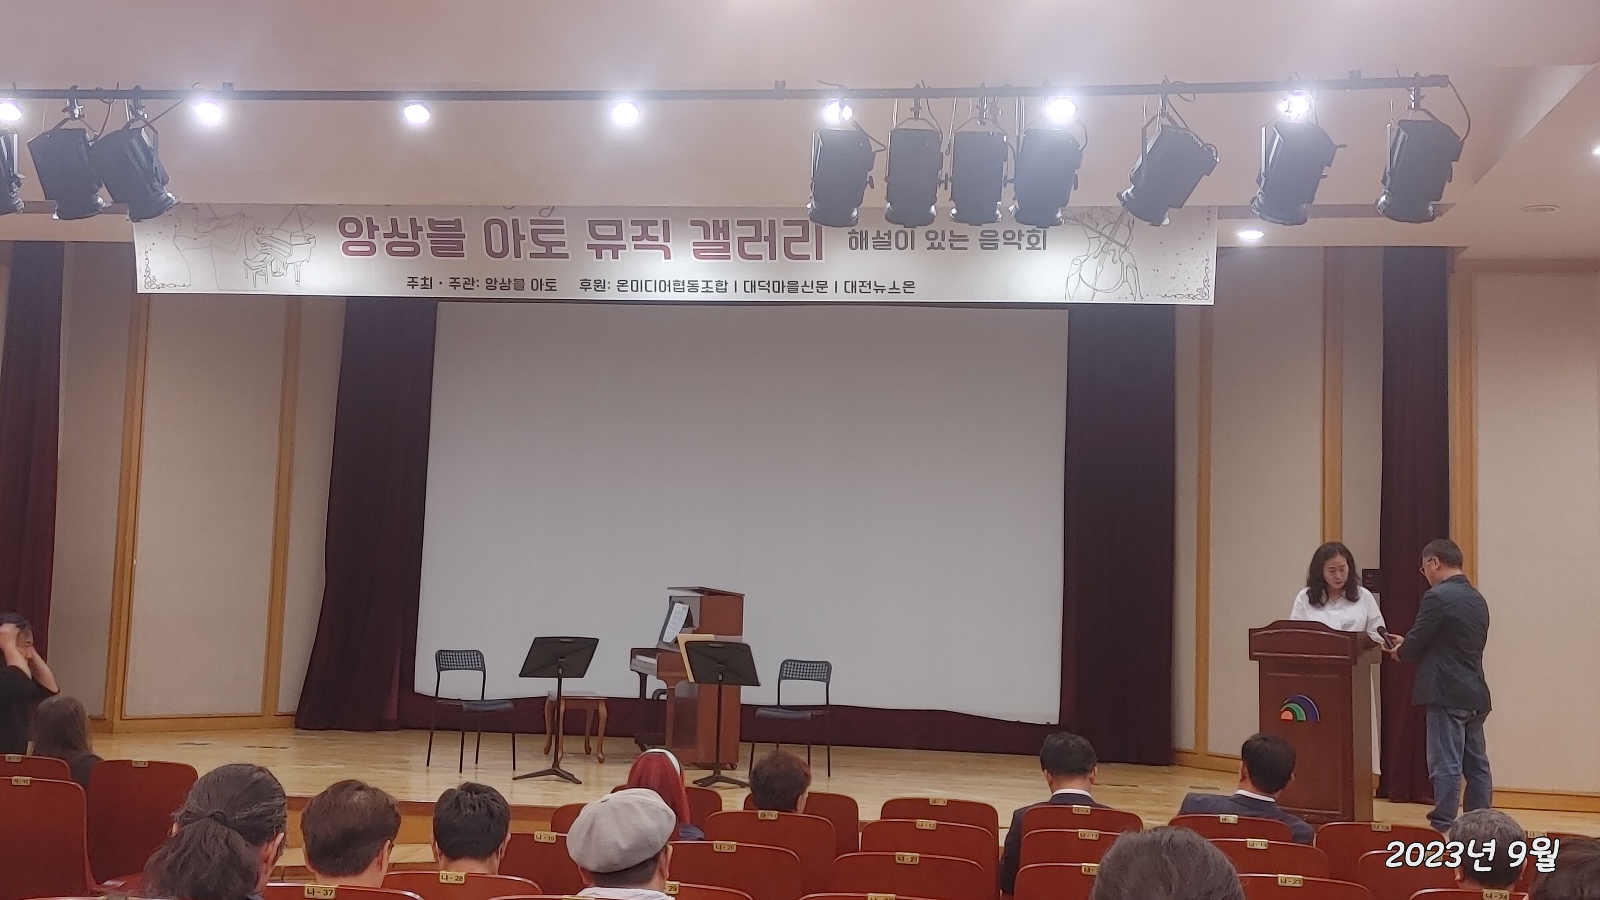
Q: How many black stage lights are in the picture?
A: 10